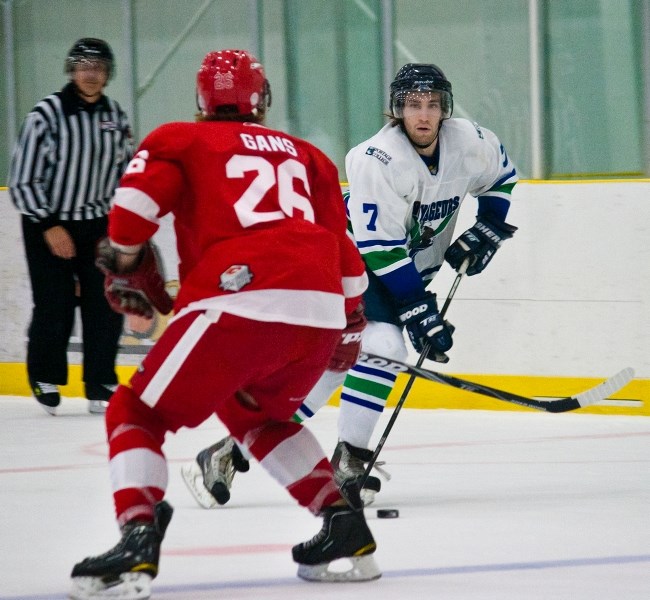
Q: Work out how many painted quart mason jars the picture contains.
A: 0